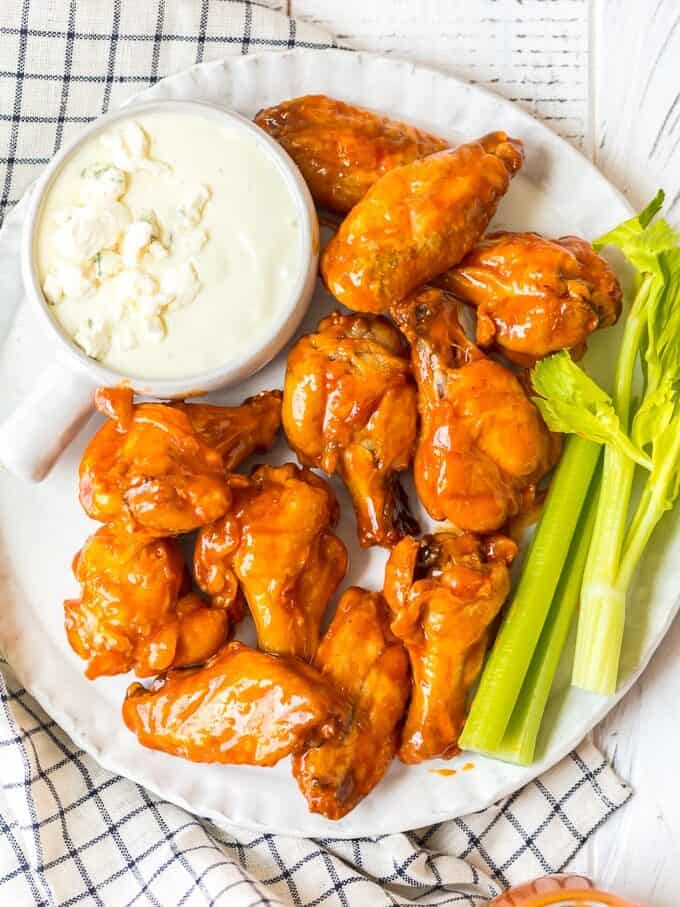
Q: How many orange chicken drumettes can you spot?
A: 7